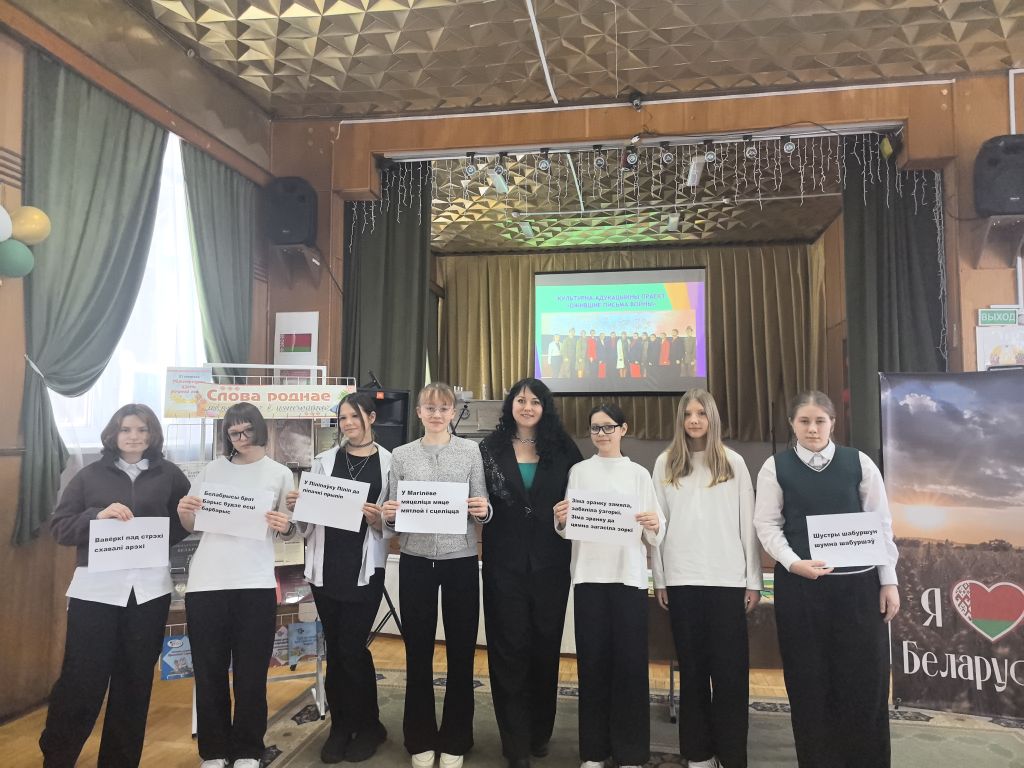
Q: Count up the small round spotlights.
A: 9